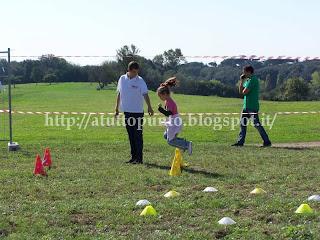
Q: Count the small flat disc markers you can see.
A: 8